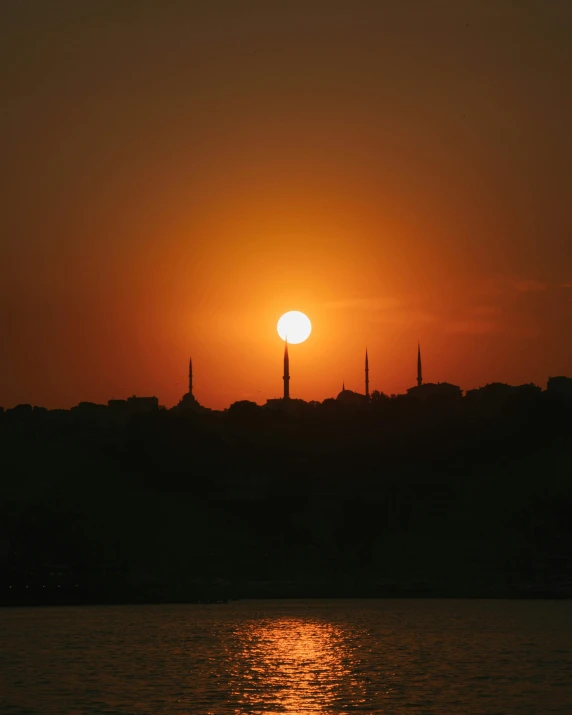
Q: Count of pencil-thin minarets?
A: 4